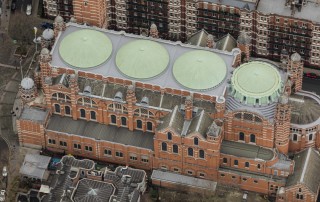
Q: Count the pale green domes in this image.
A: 4